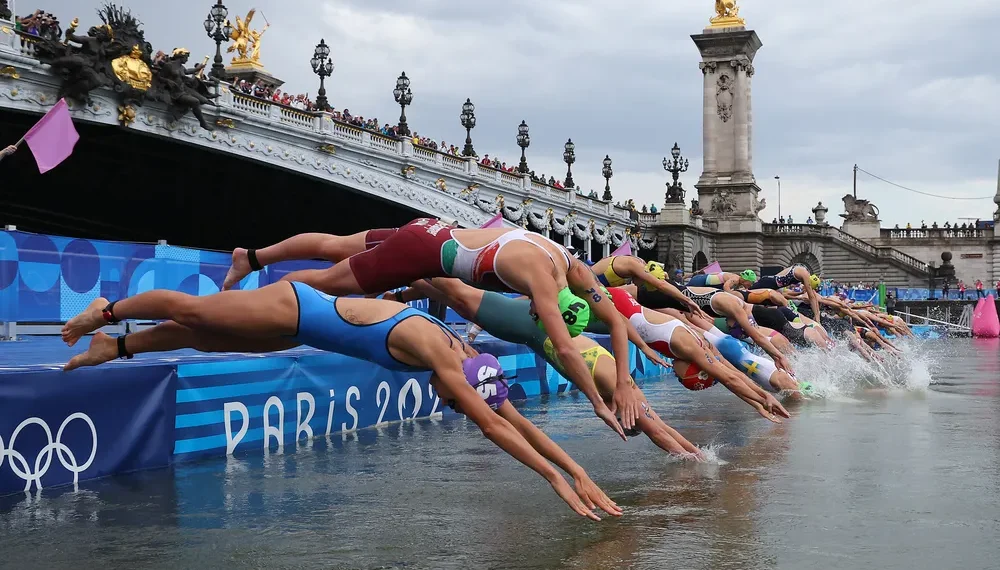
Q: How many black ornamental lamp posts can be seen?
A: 8